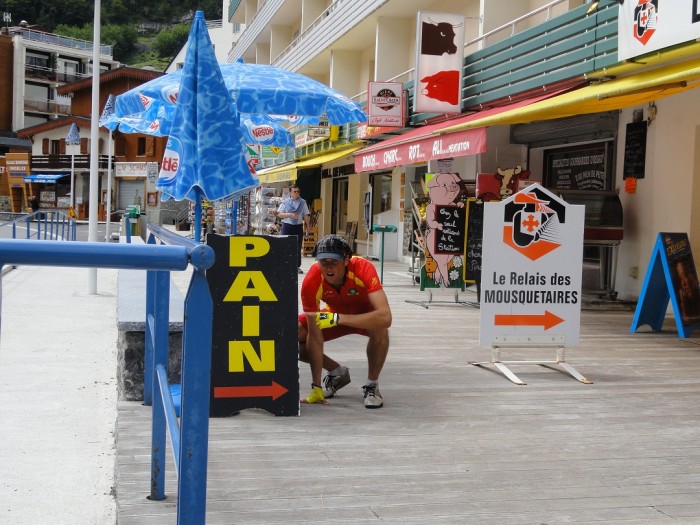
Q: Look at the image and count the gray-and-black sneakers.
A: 2